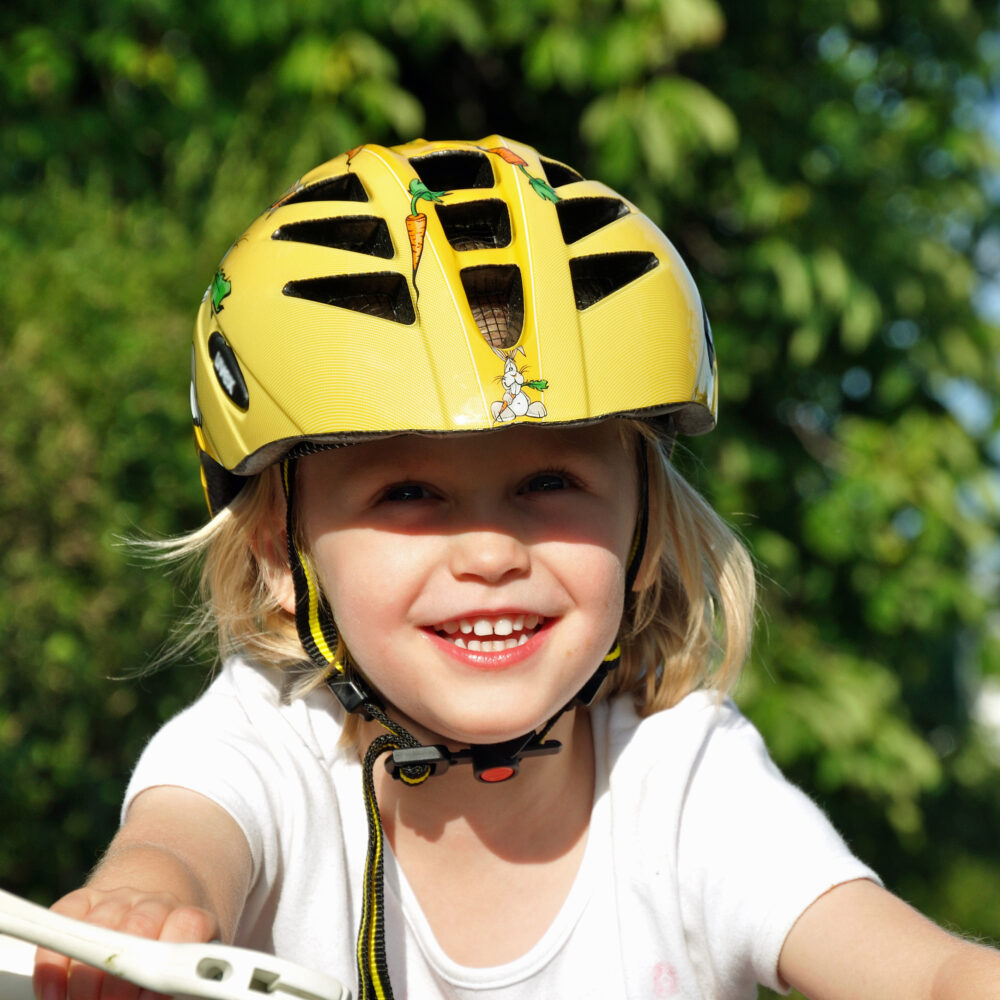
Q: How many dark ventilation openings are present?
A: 9